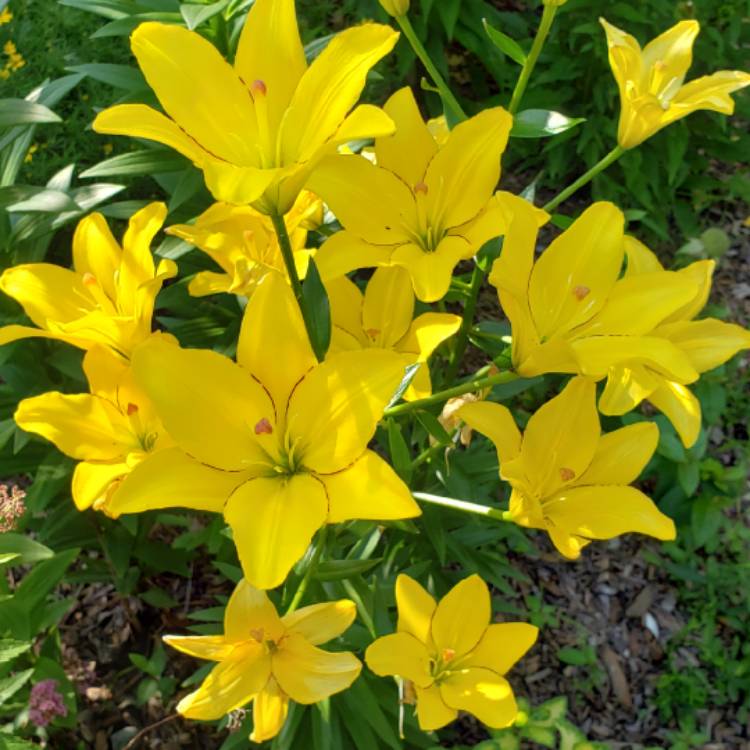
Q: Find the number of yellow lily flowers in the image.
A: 13